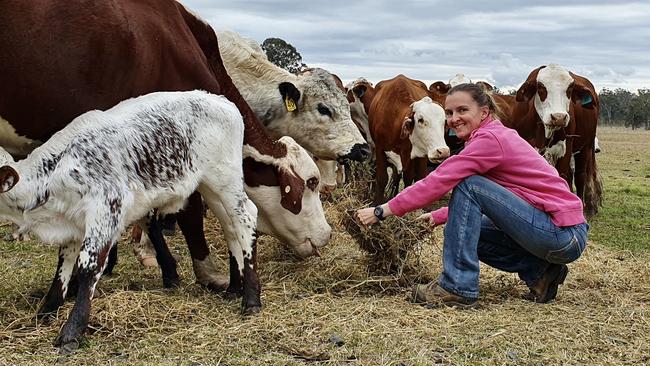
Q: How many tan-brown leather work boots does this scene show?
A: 2